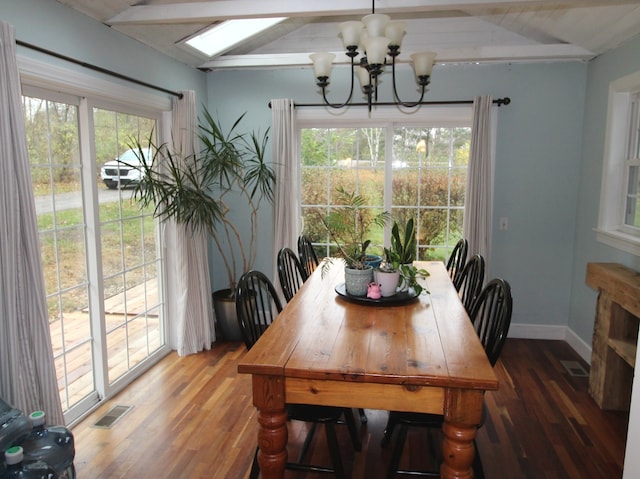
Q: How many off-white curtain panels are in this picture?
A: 4